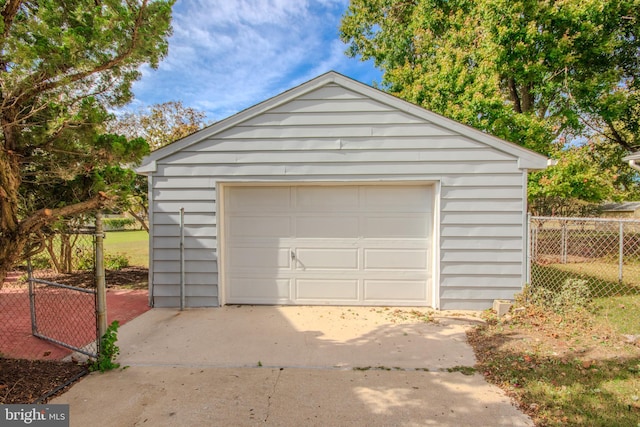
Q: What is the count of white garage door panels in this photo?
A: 12